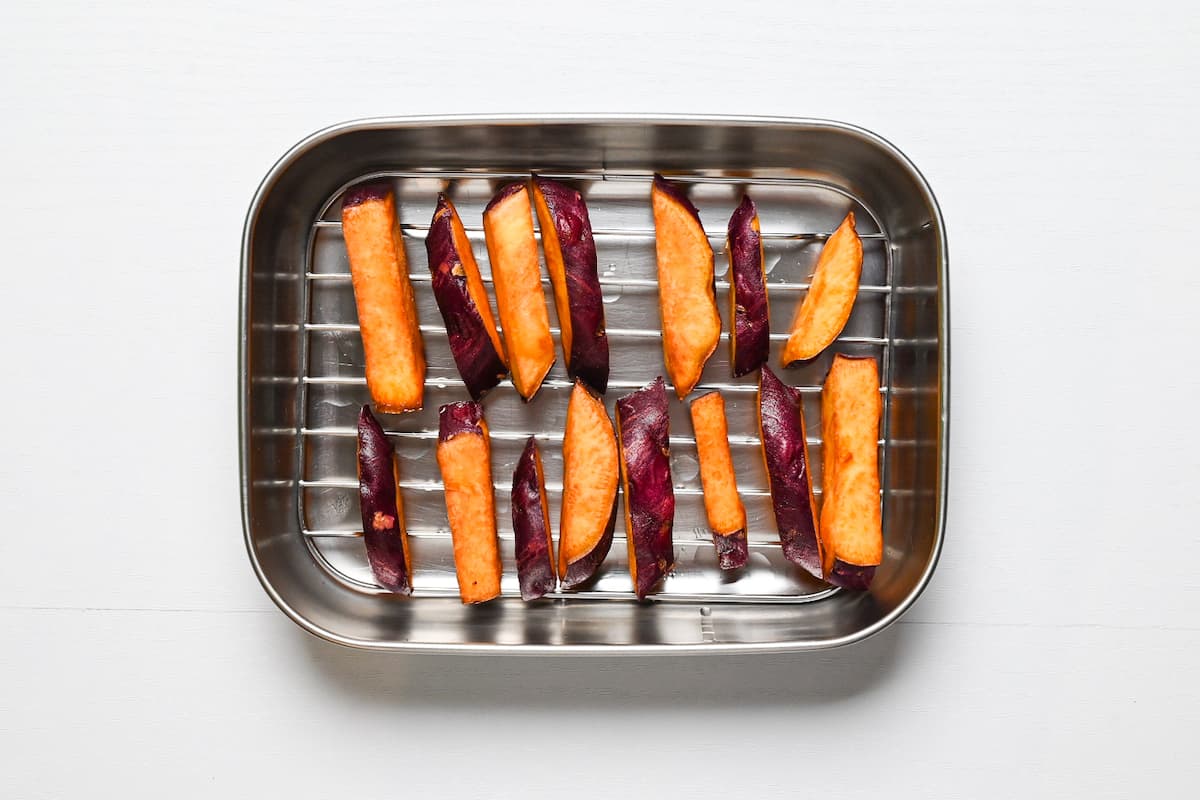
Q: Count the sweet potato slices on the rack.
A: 15